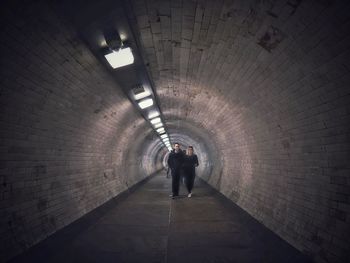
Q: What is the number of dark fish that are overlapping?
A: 0